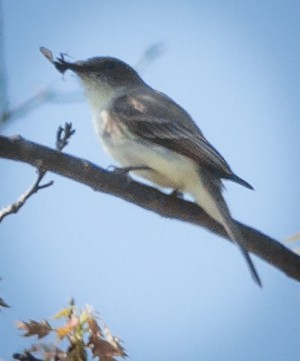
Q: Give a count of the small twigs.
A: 2